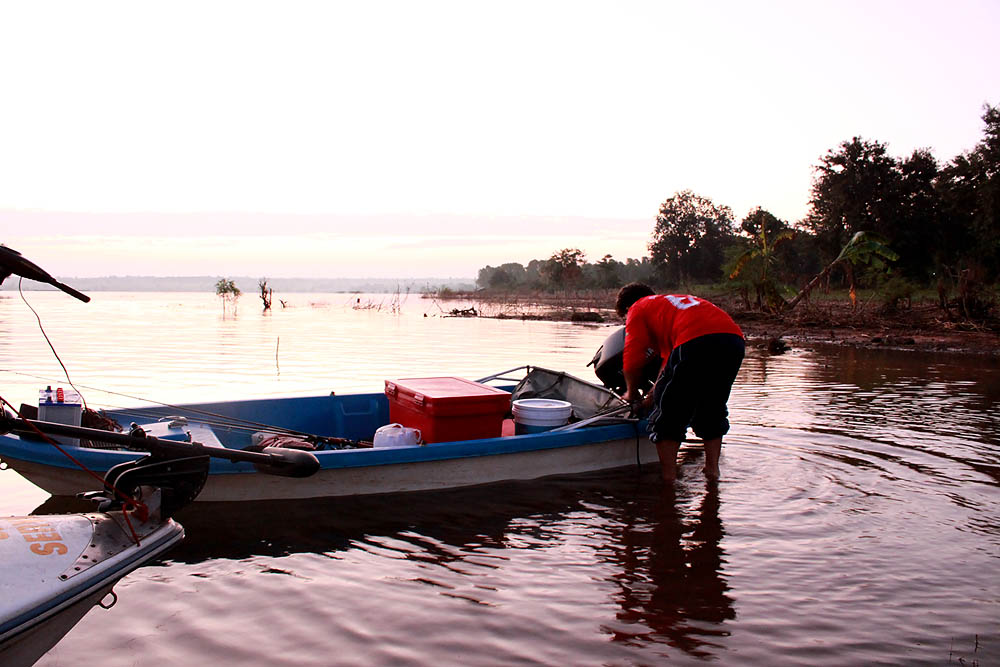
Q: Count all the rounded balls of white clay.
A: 0